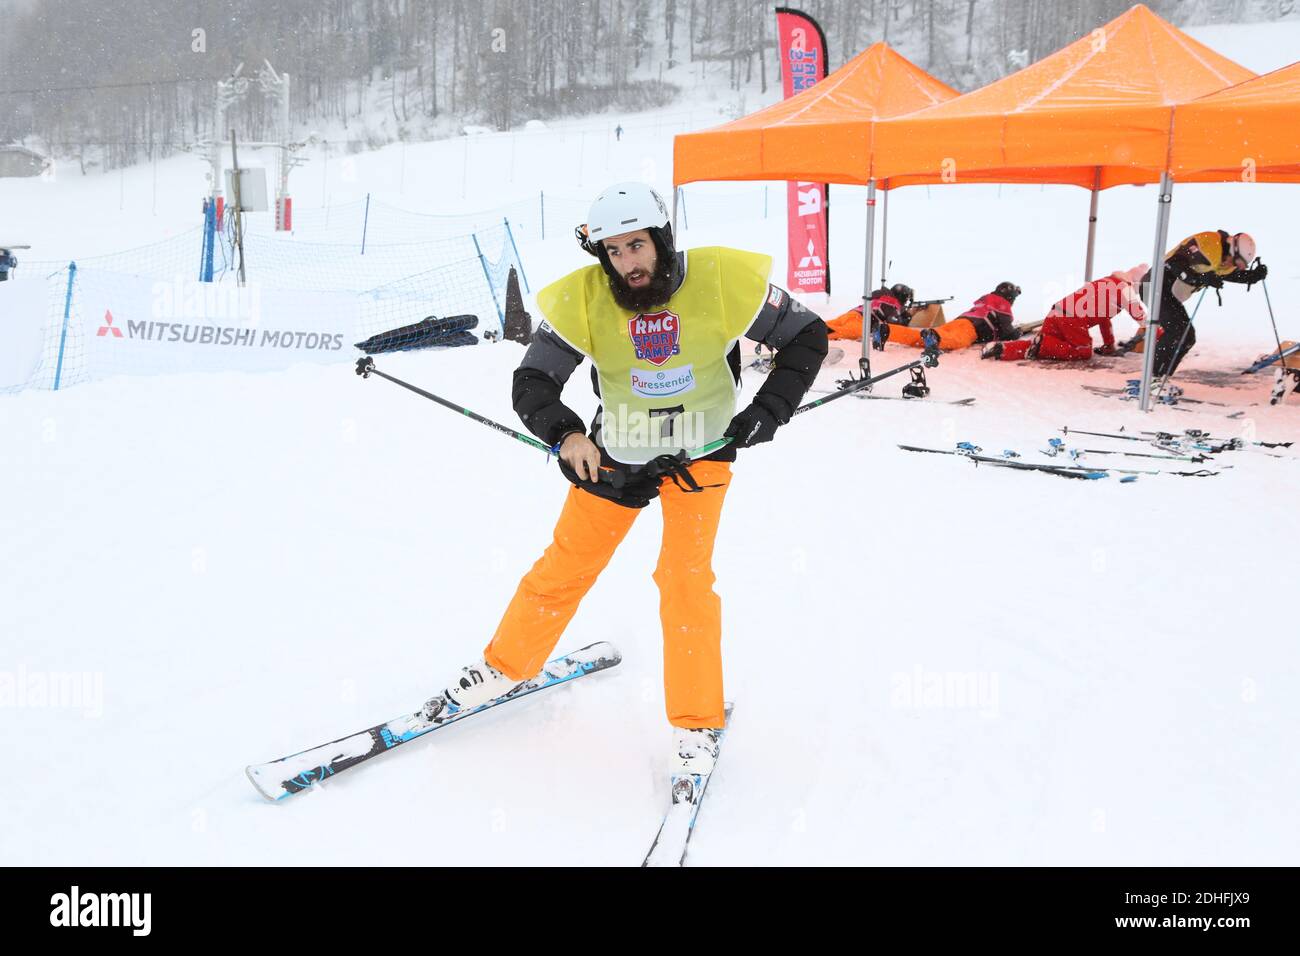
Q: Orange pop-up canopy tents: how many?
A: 3